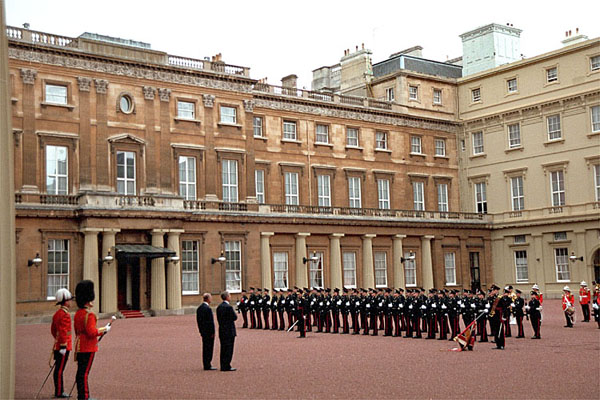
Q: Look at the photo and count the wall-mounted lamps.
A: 7